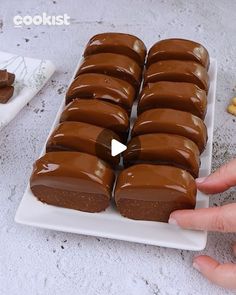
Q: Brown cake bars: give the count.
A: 12